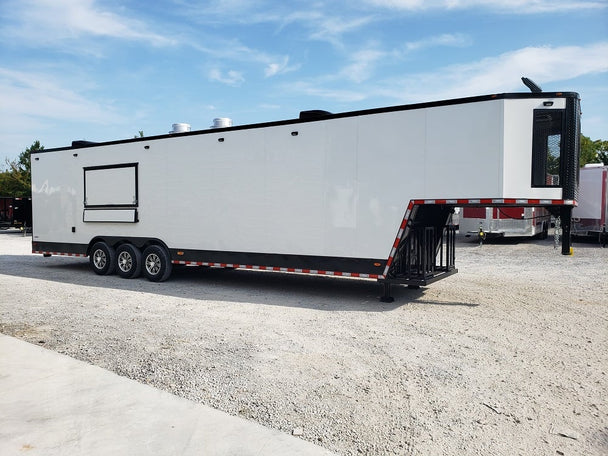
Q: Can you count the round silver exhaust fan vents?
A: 2